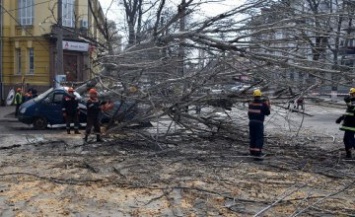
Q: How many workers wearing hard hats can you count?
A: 5